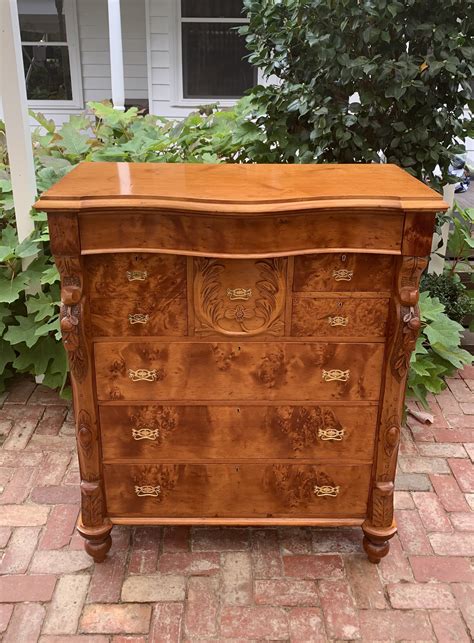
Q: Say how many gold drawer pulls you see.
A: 11